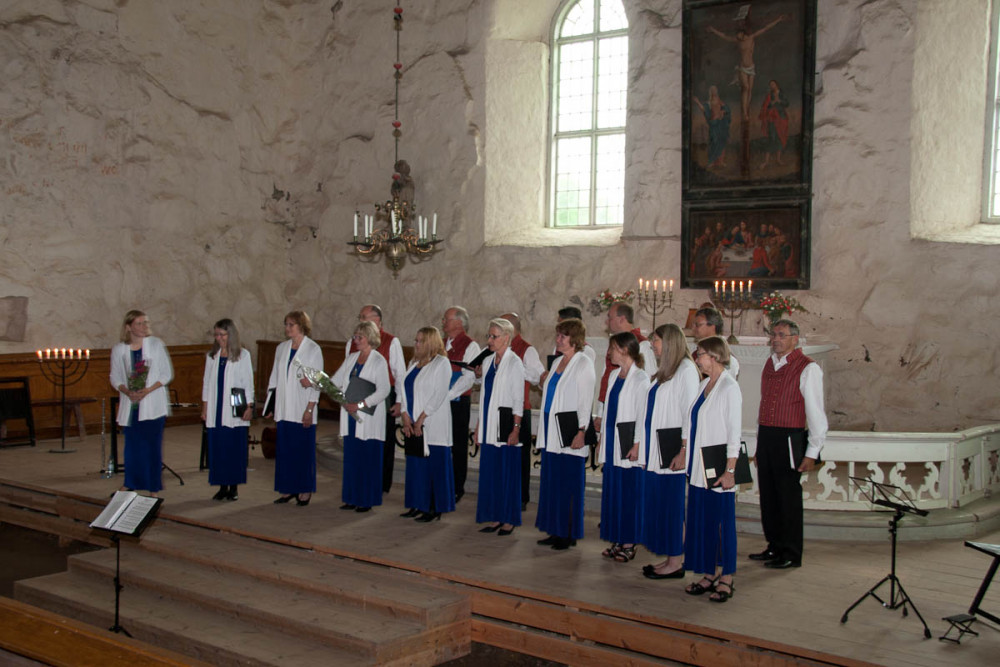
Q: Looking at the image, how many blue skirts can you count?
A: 10